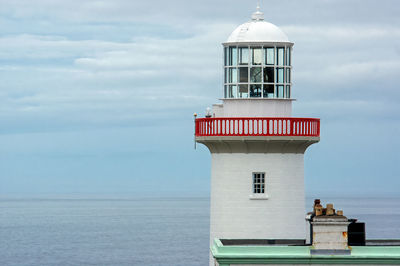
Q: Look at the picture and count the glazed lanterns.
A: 1